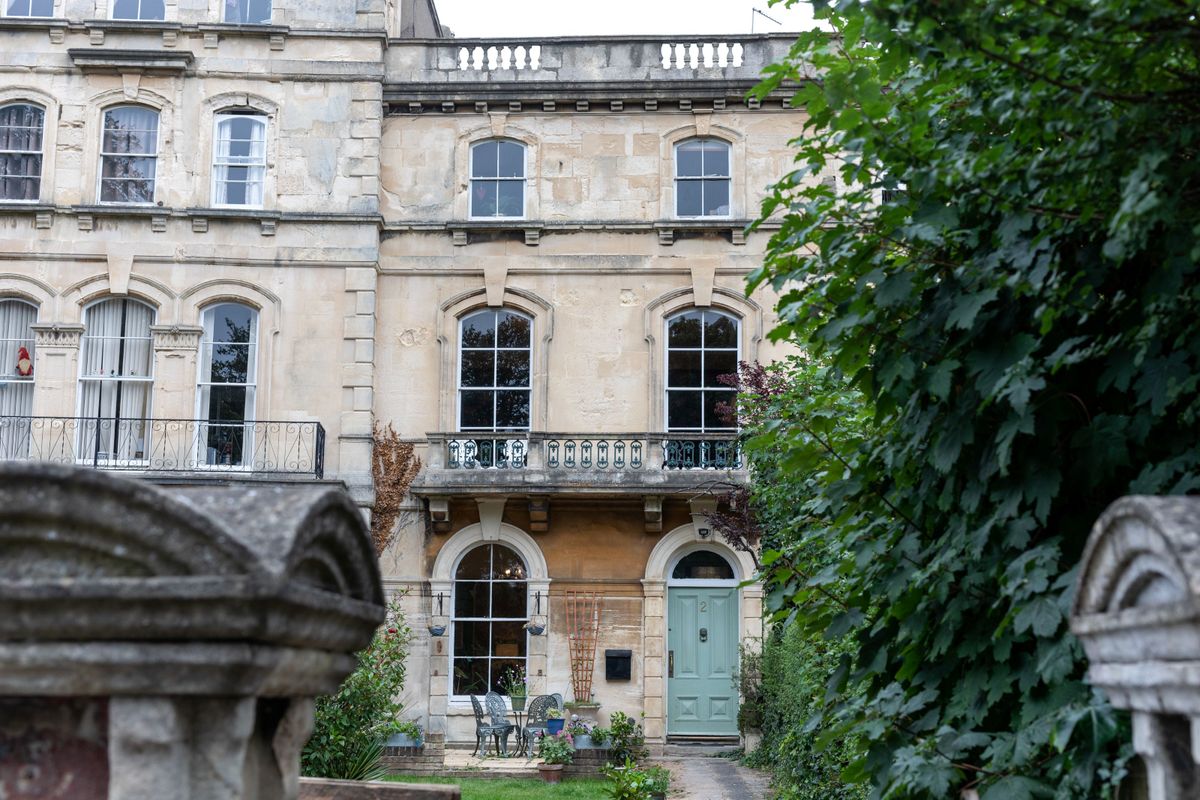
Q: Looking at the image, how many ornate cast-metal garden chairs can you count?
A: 4